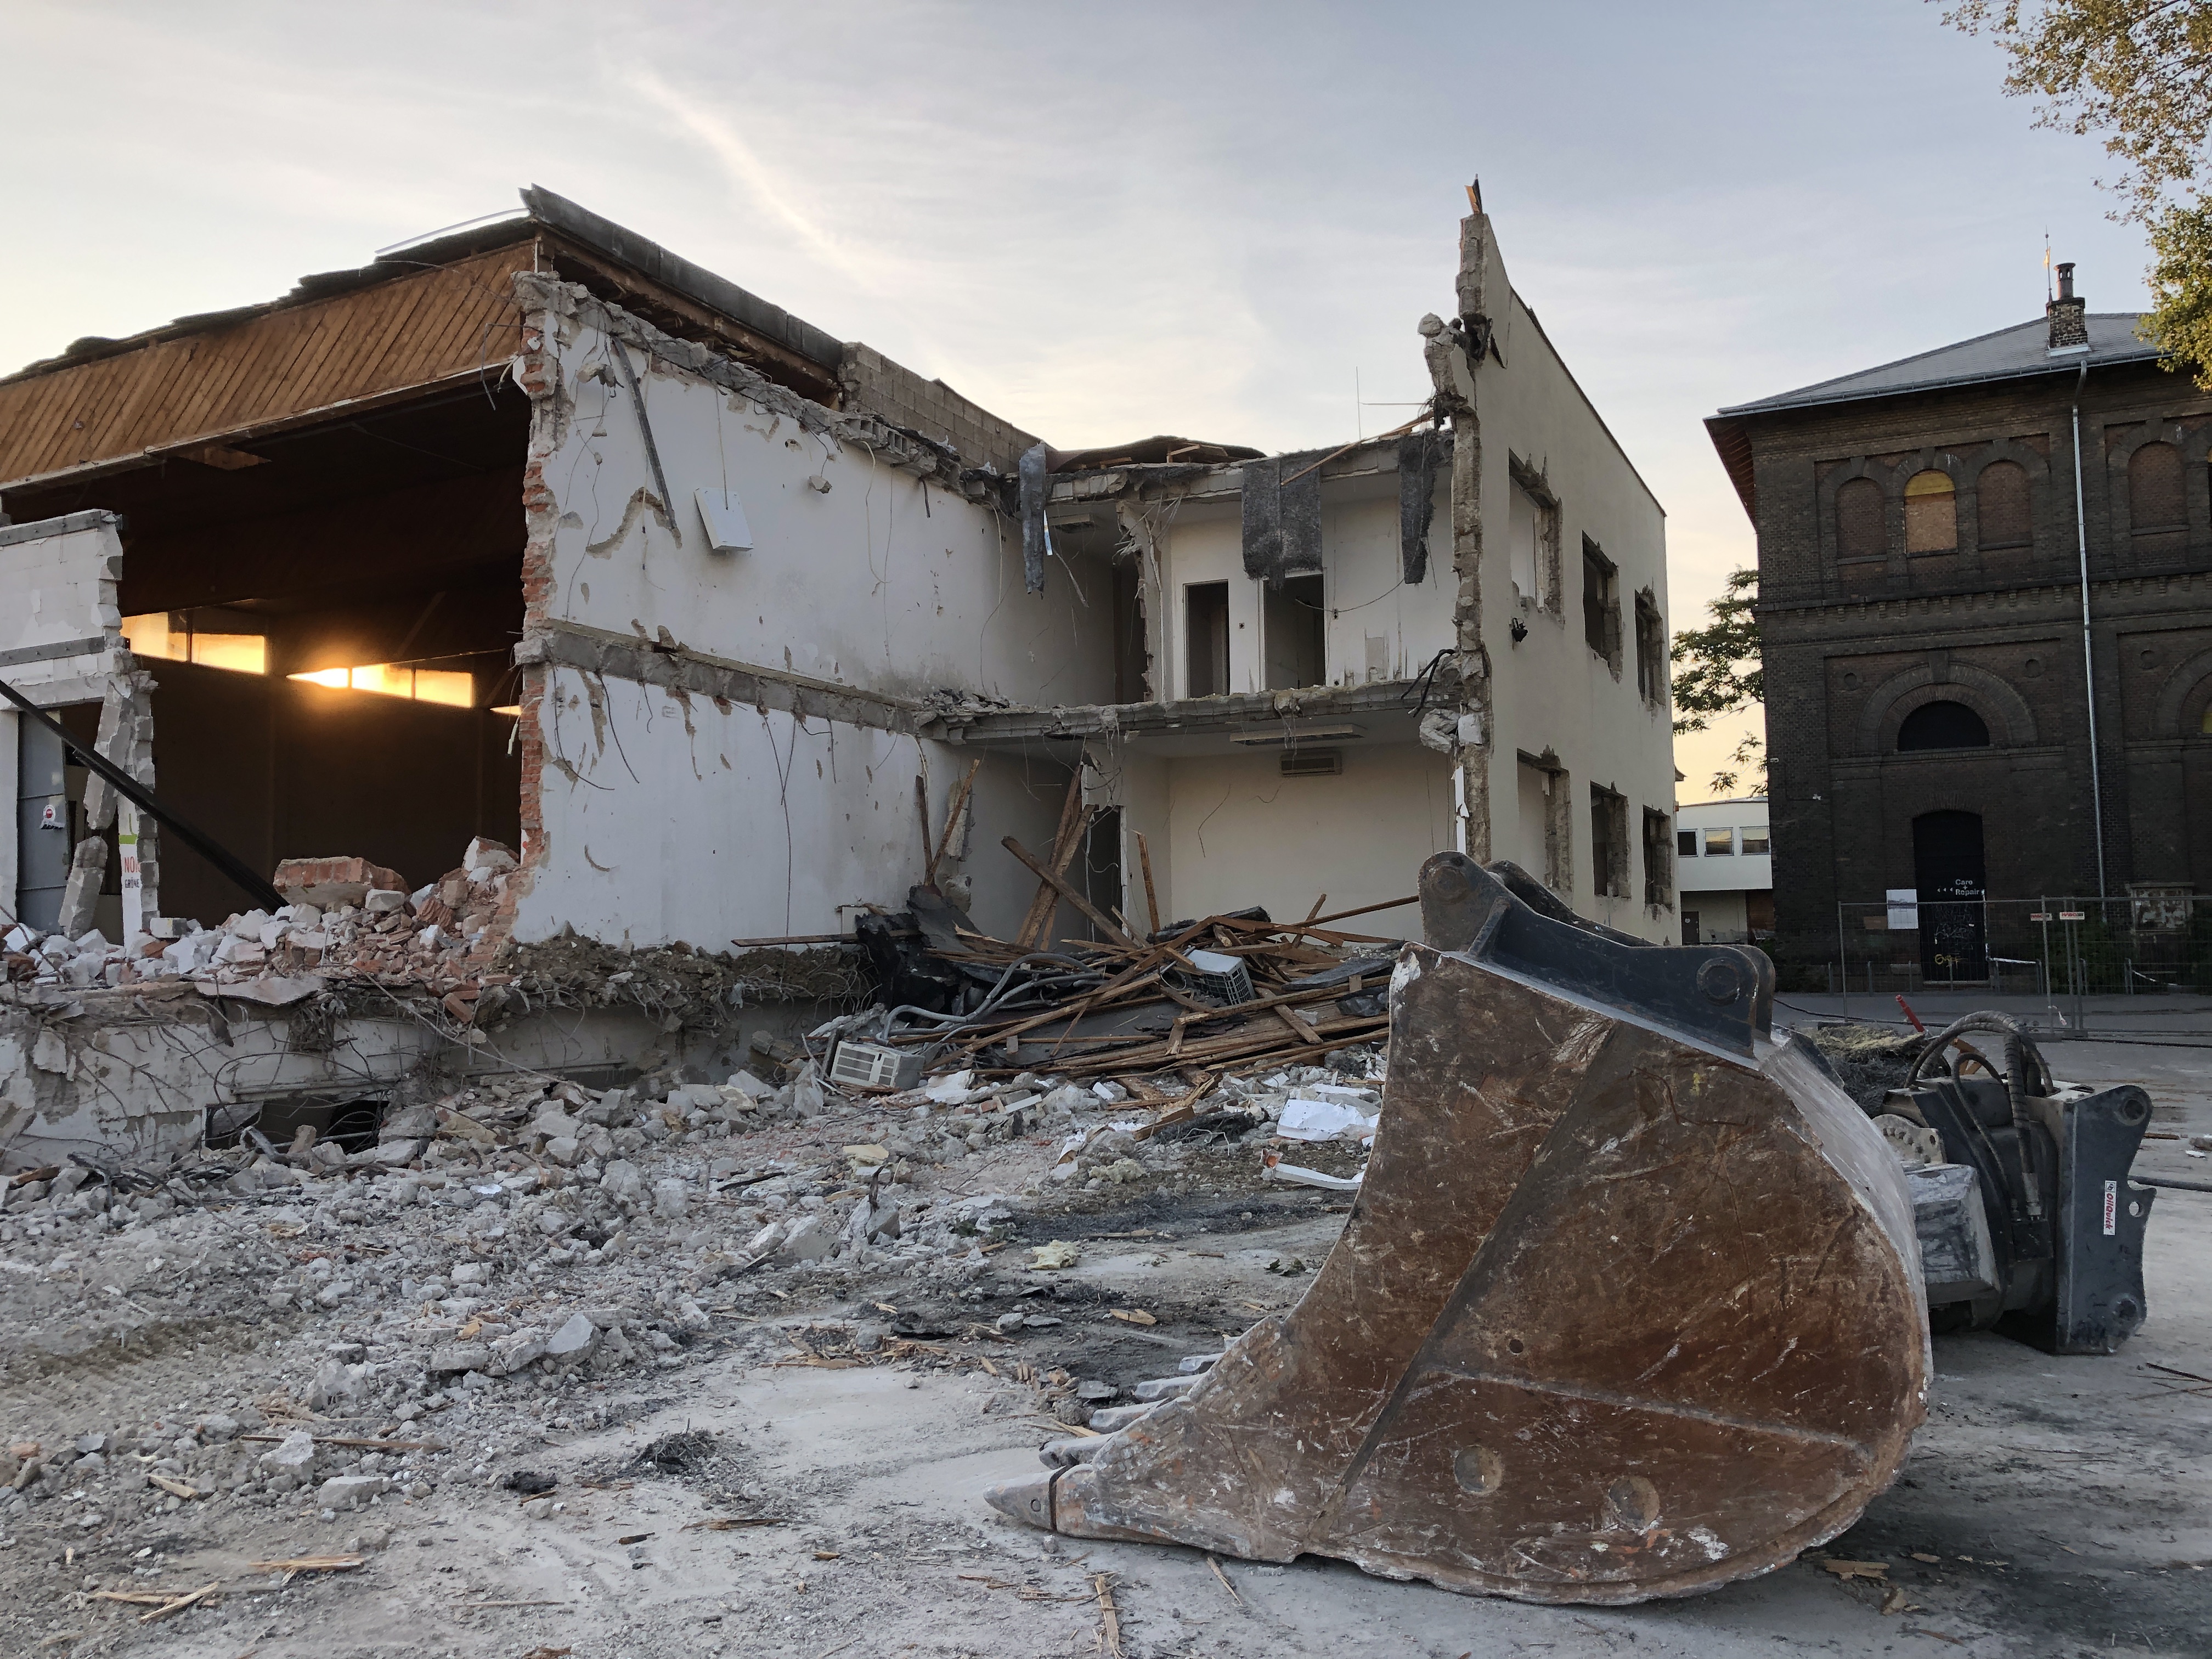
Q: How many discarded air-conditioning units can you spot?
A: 2